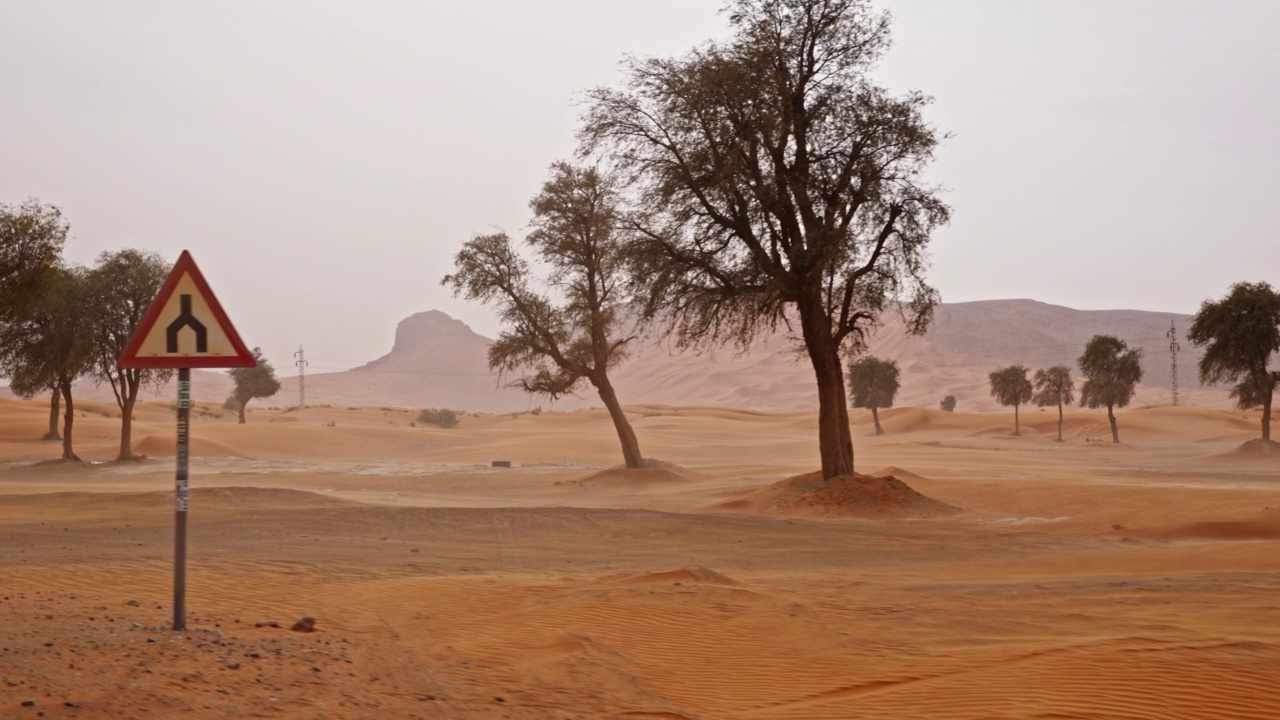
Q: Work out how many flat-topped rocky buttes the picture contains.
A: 1